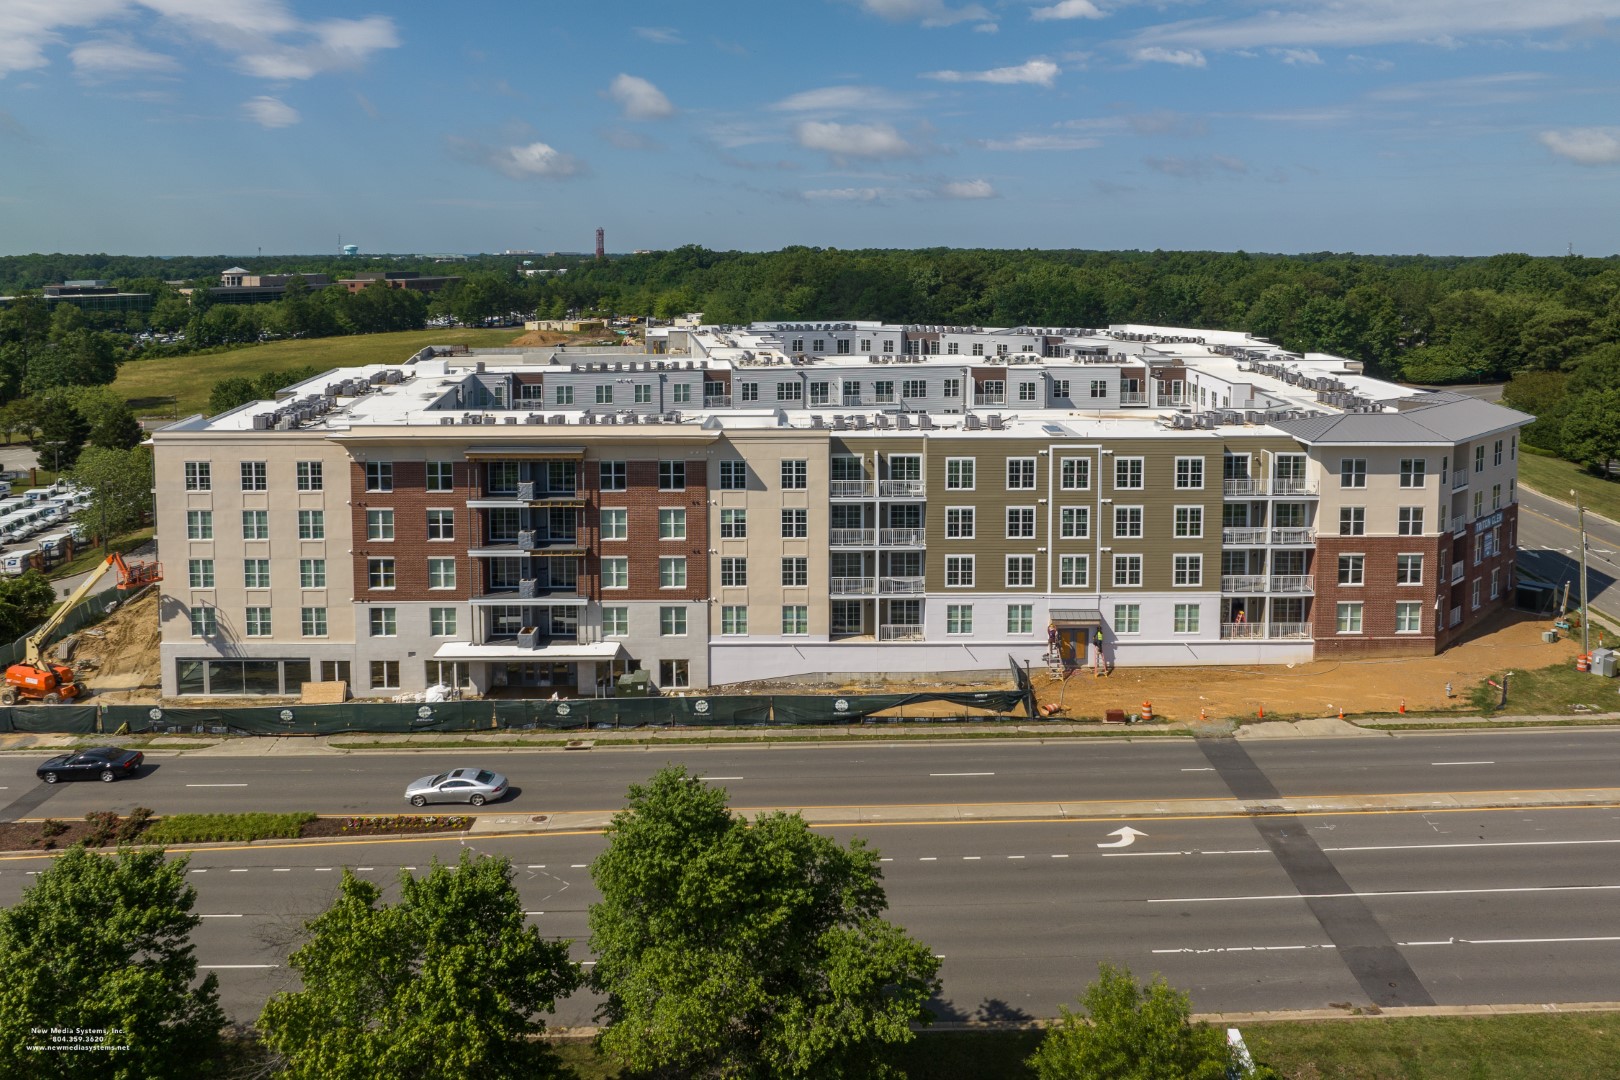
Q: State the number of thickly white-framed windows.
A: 15